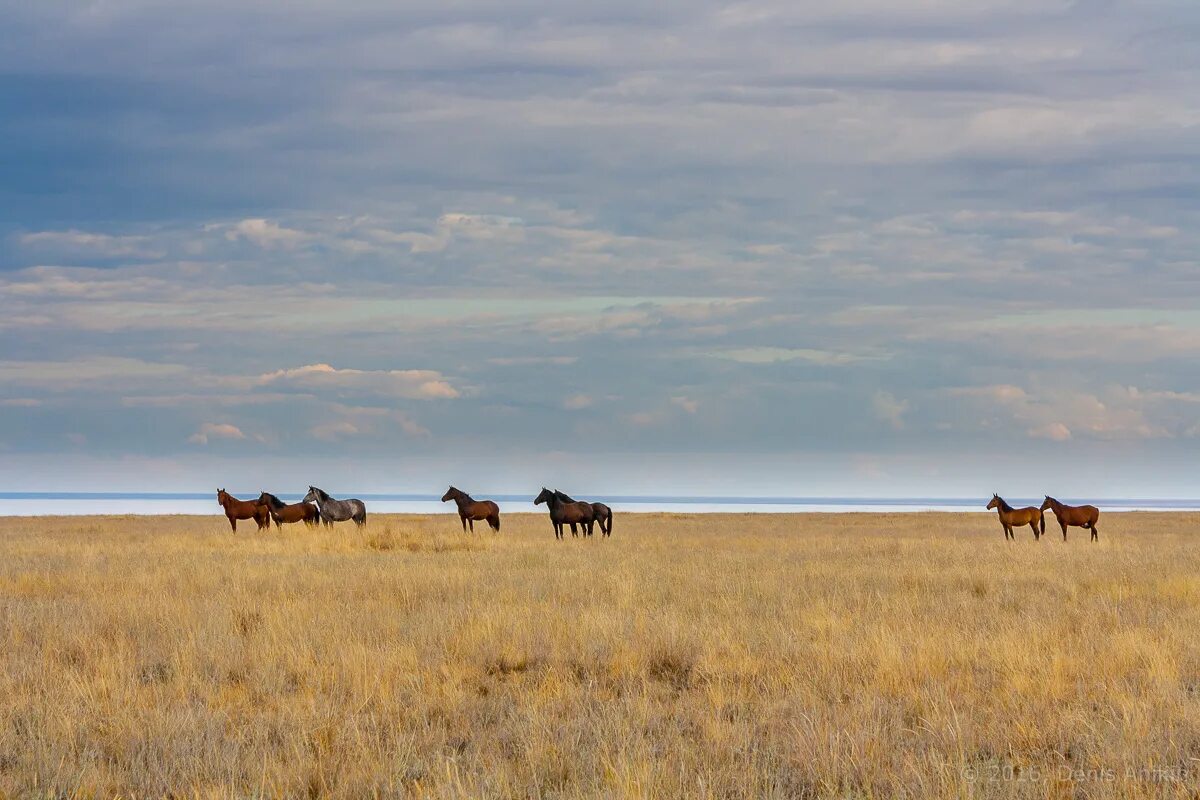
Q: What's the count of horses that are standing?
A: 8